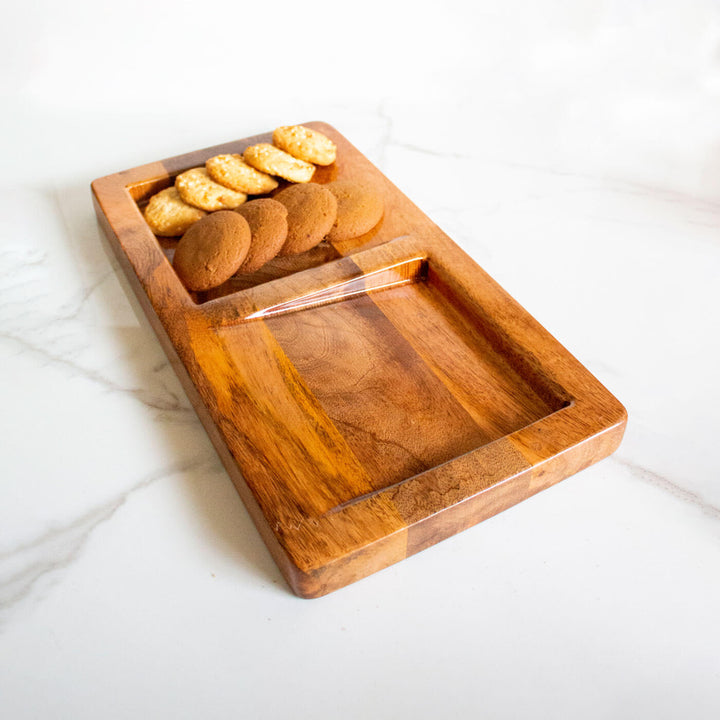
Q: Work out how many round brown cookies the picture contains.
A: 4